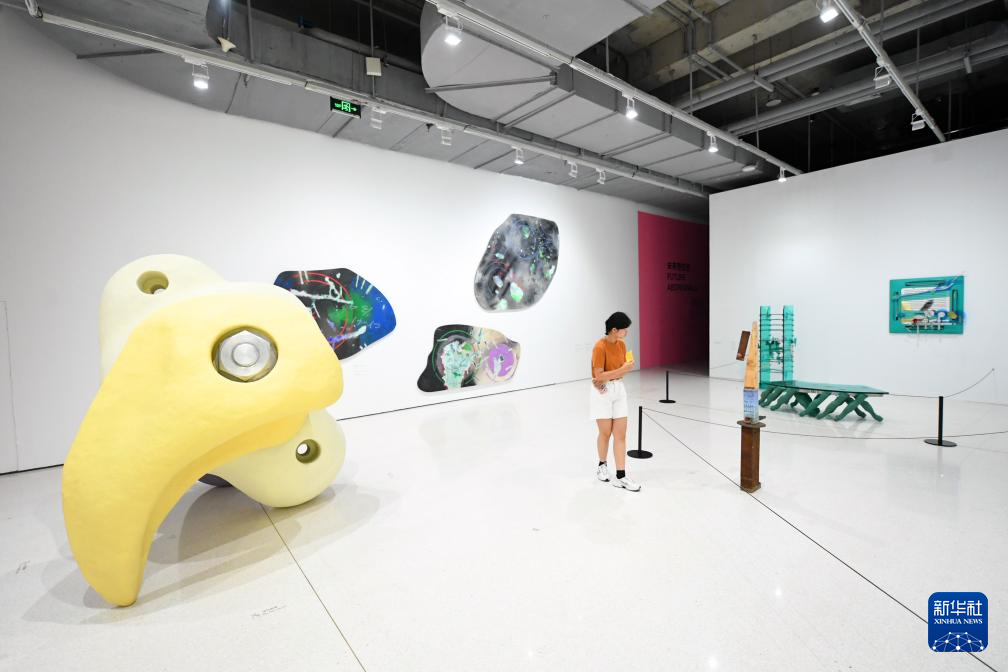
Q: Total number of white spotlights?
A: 13